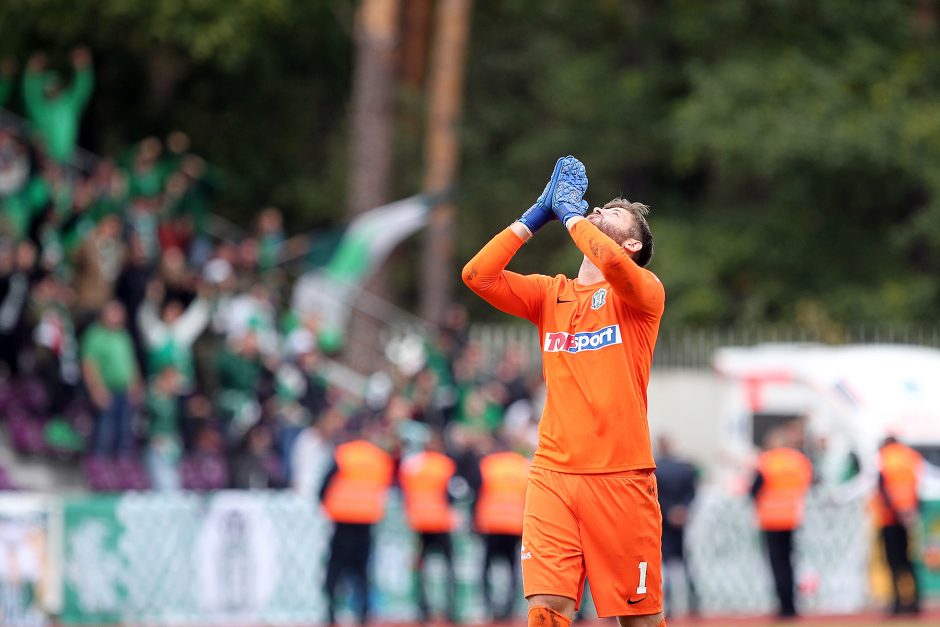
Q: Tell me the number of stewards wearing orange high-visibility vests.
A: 5